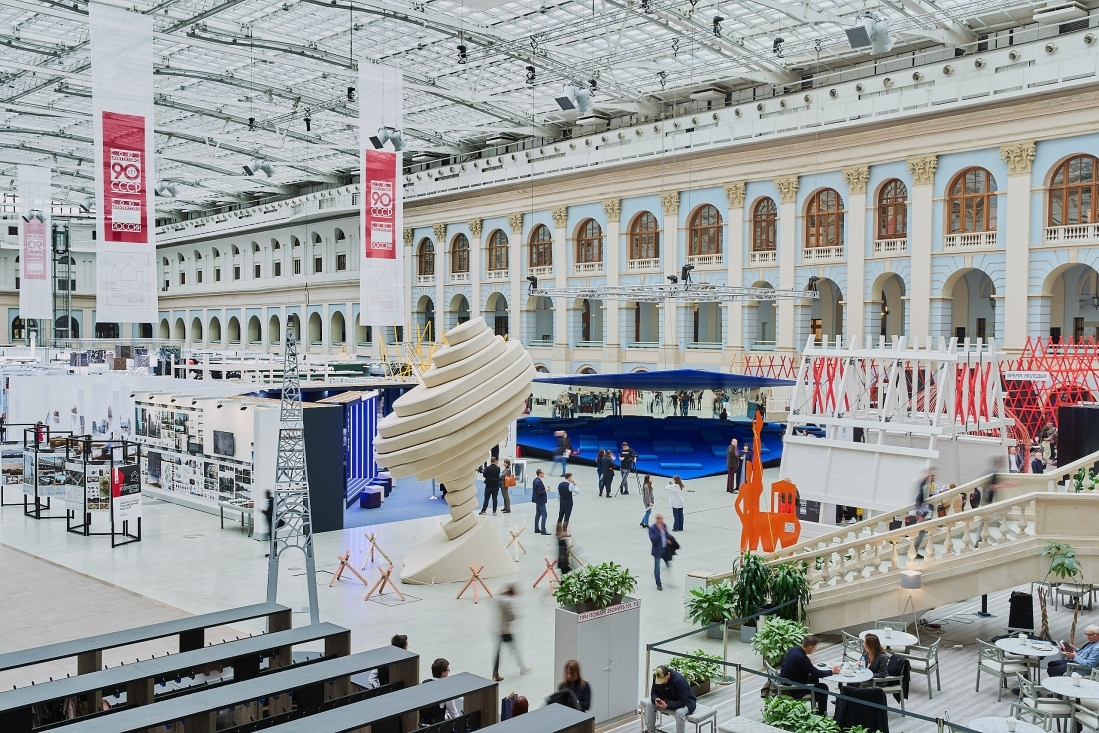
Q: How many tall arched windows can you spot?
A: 12